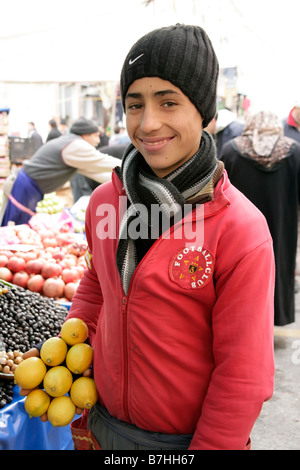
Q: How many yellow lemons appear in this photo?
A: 8